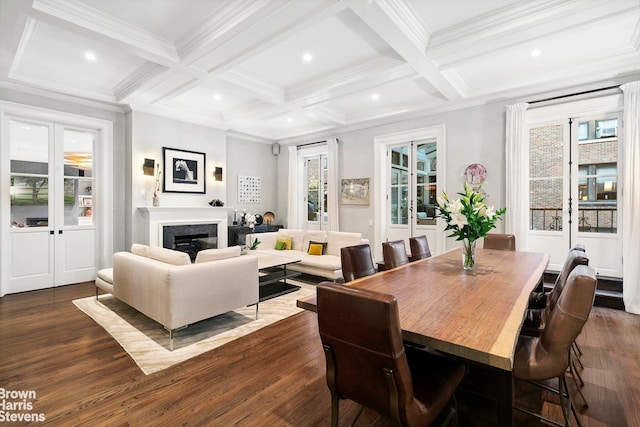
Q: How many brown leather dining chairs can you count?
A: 8